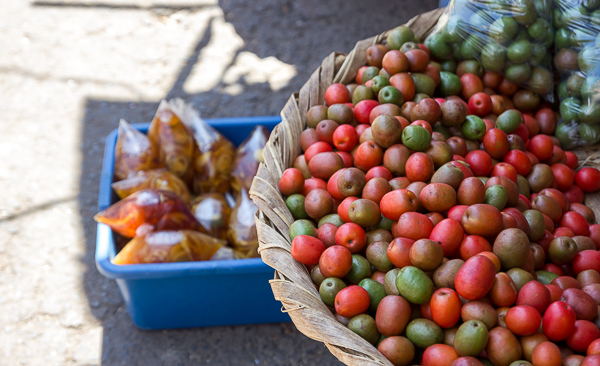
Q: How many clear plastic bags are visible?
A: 11